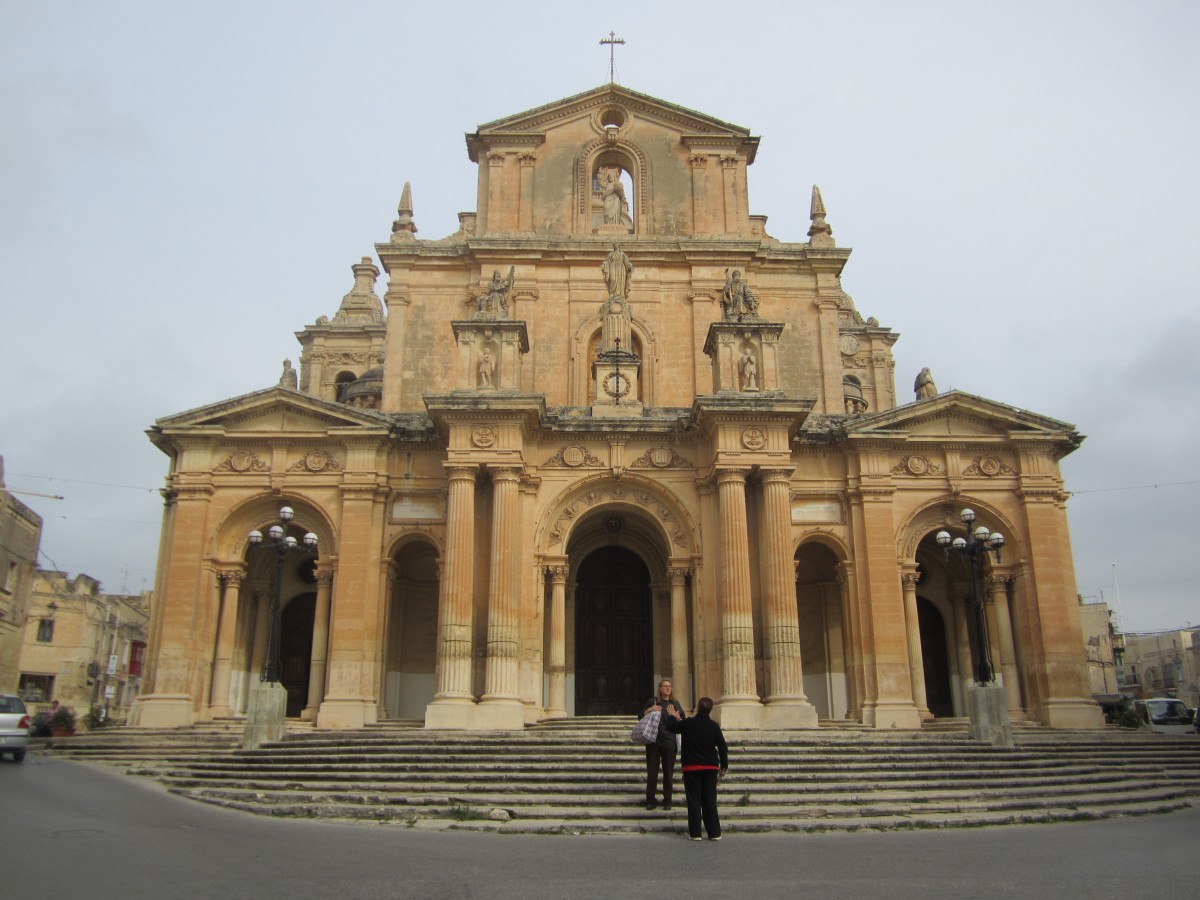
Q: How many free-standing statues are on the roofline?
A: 5